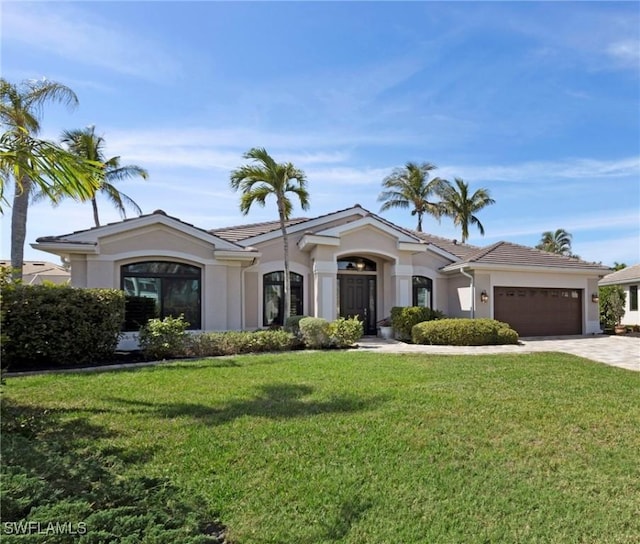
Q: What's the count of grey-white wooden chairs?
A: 0